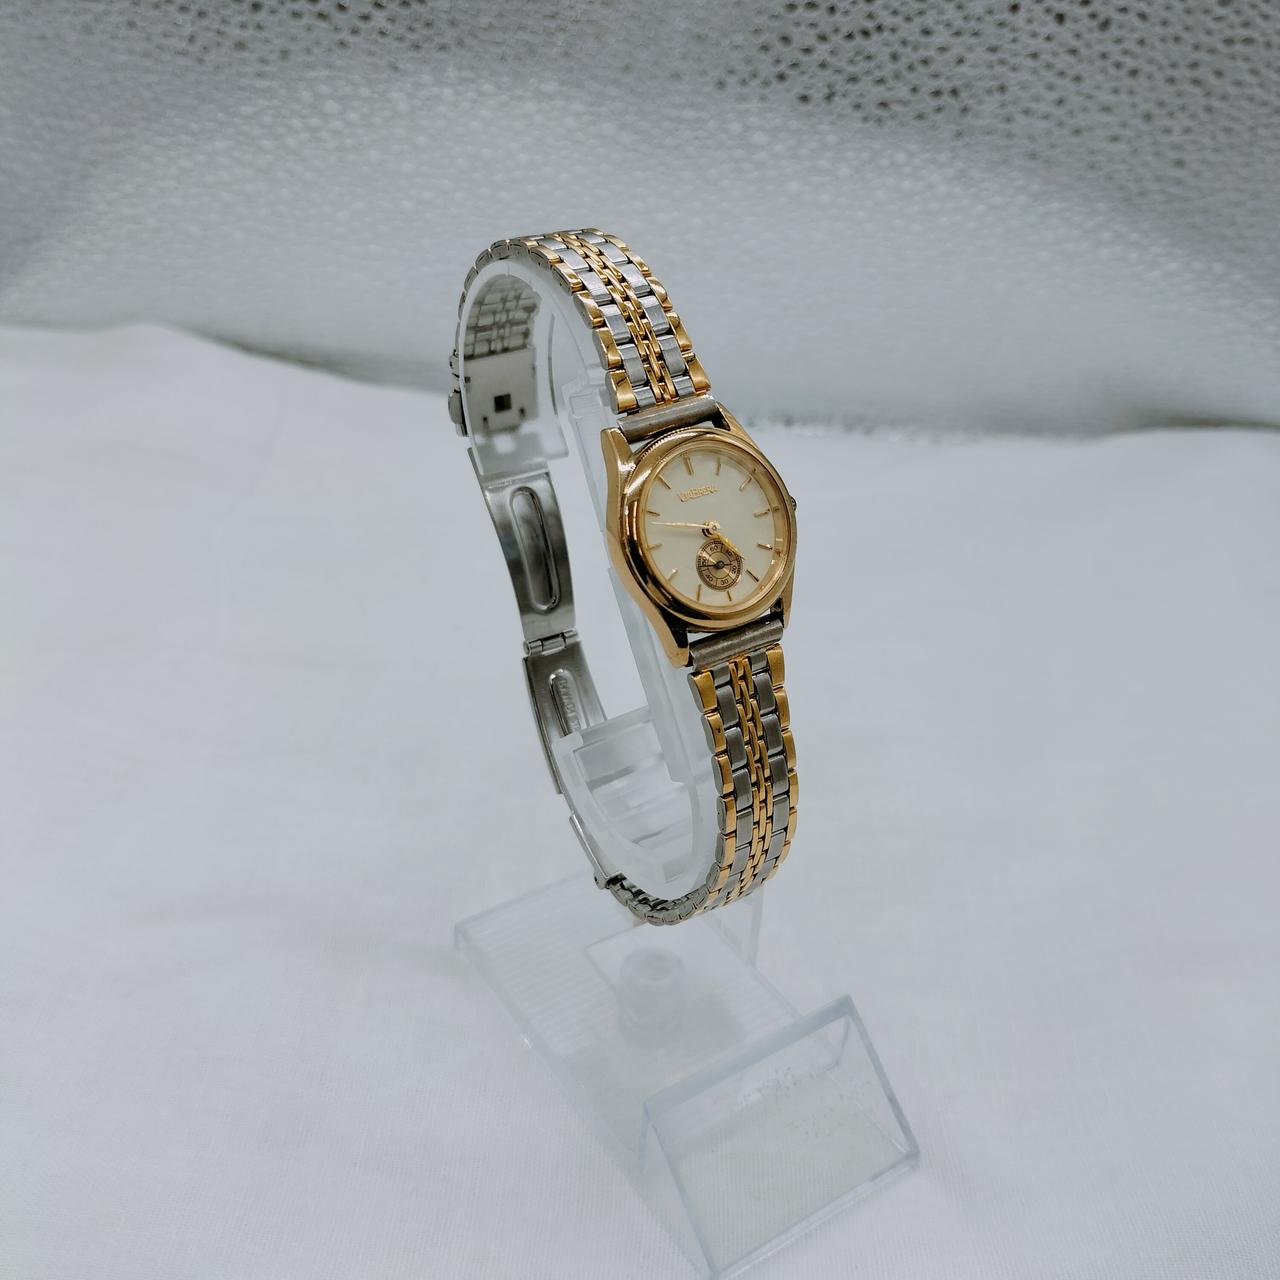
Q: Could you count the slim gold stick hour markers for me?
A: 12